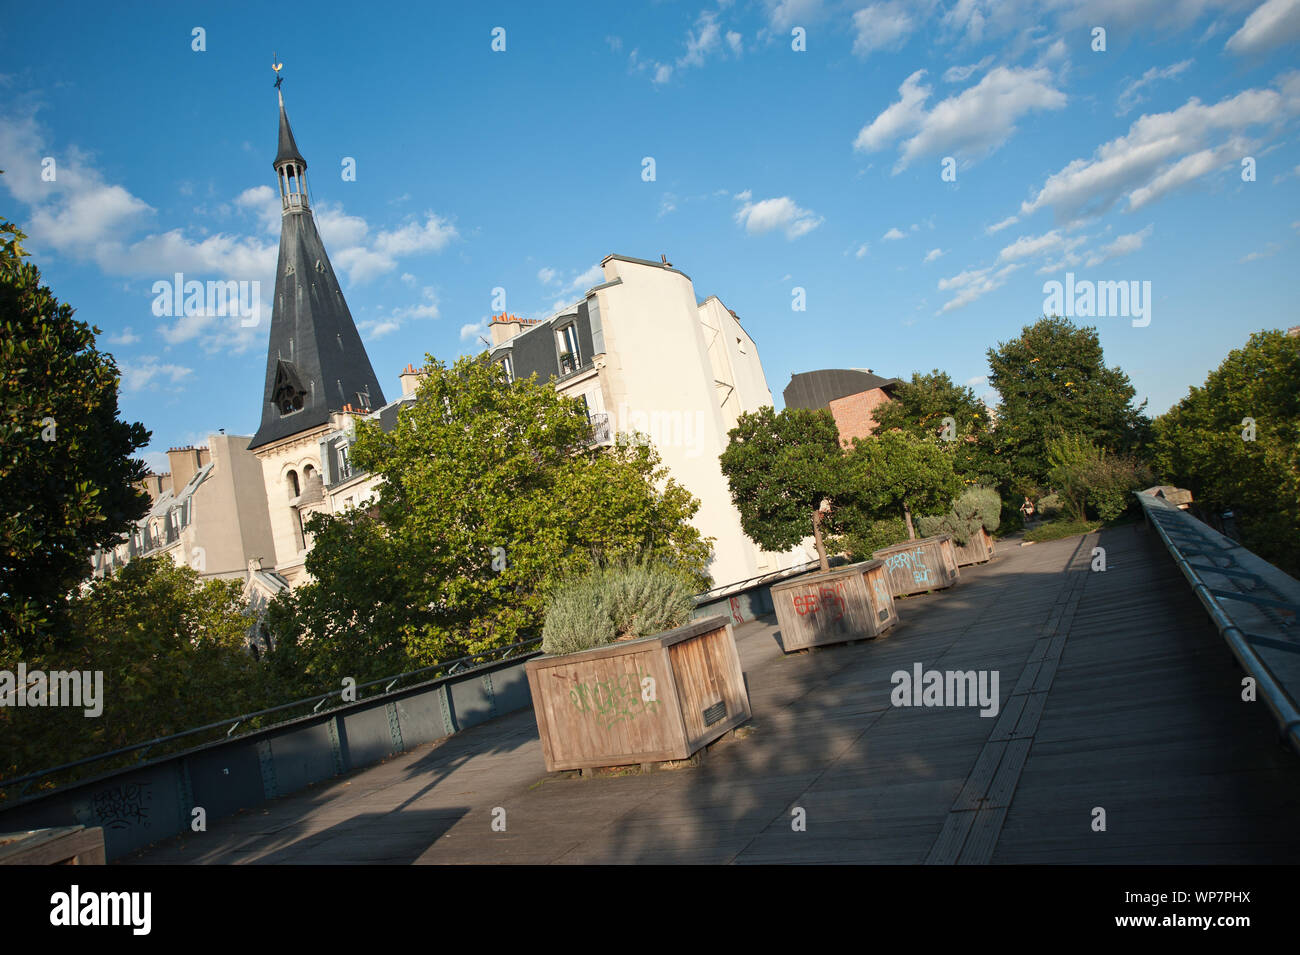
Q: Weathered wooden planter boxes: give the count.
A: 5